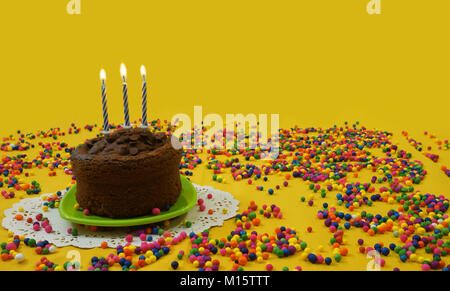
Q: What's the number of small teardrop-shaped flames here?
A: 3